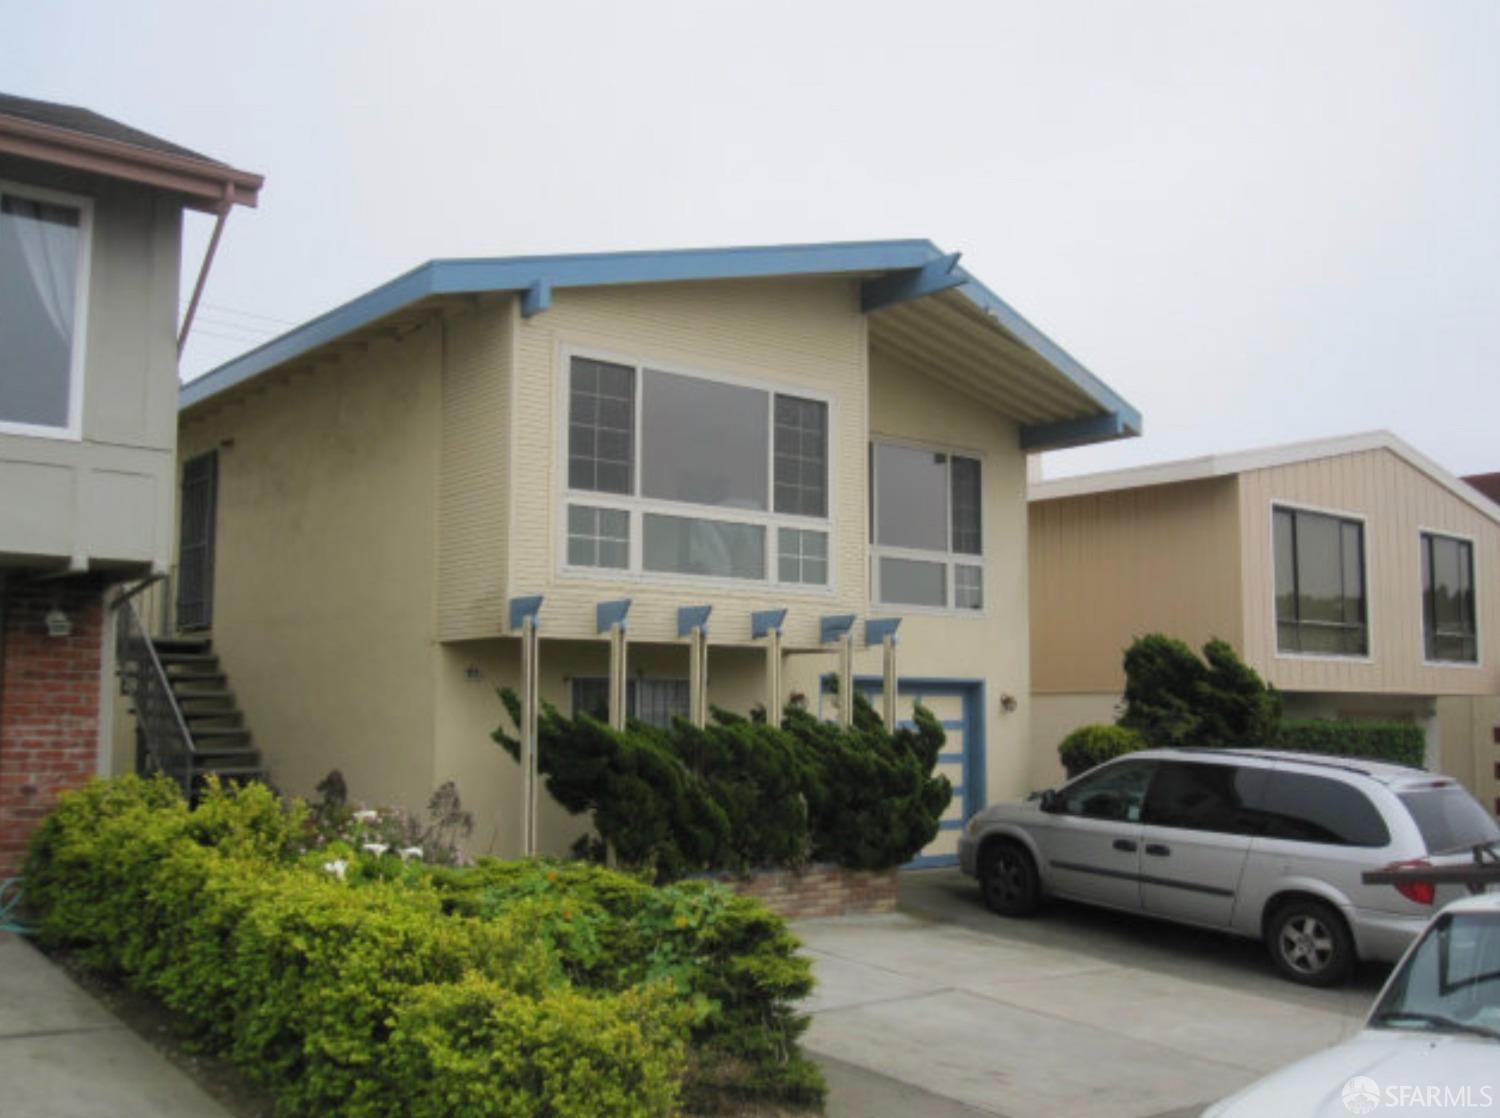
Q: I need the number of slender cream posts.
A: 6